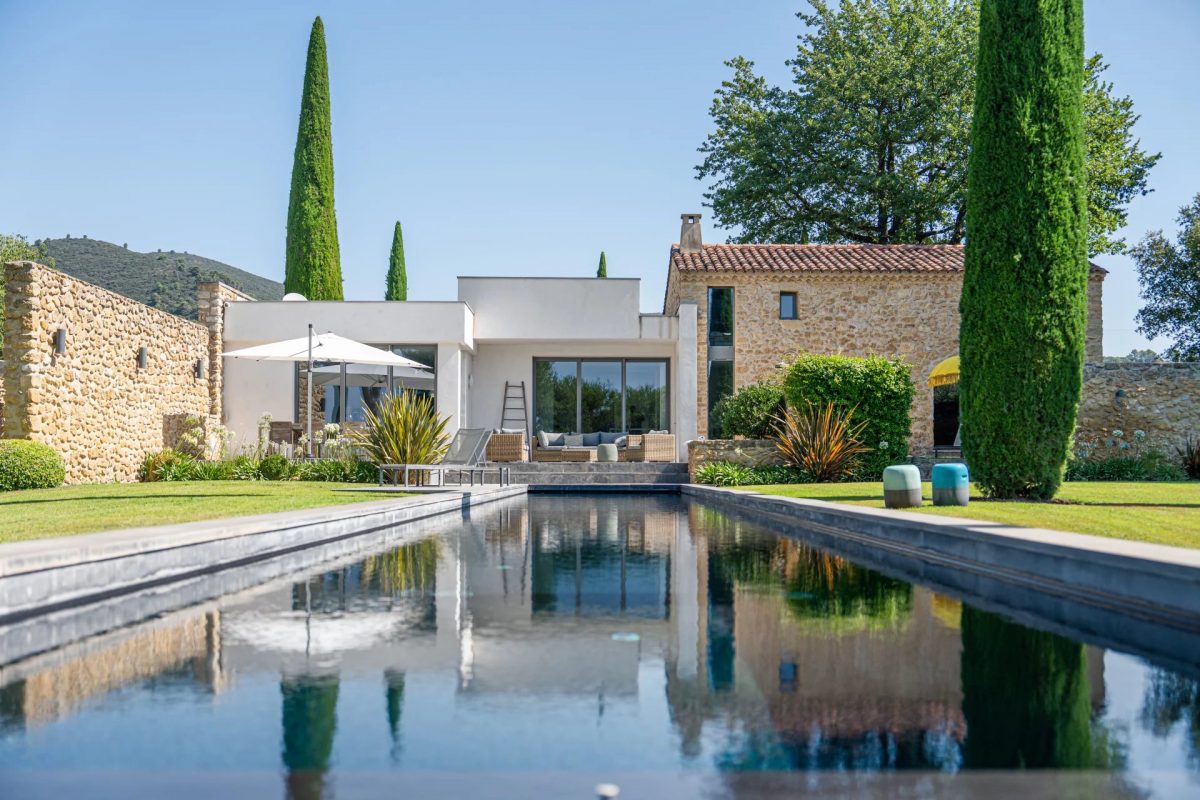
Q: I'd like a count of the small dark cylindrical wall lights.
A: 3